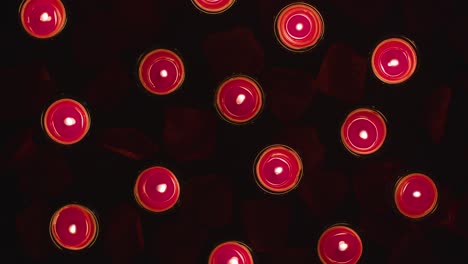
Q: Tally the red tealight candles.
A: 14